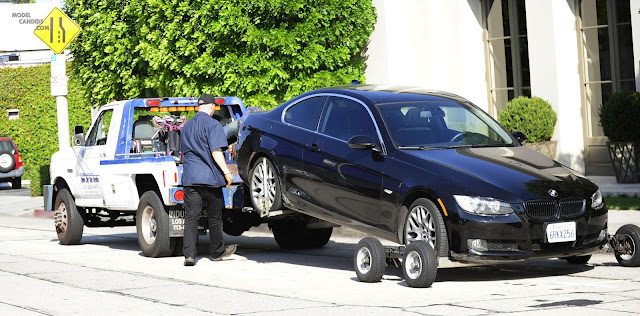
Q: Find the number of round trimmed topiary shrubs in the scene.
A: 2